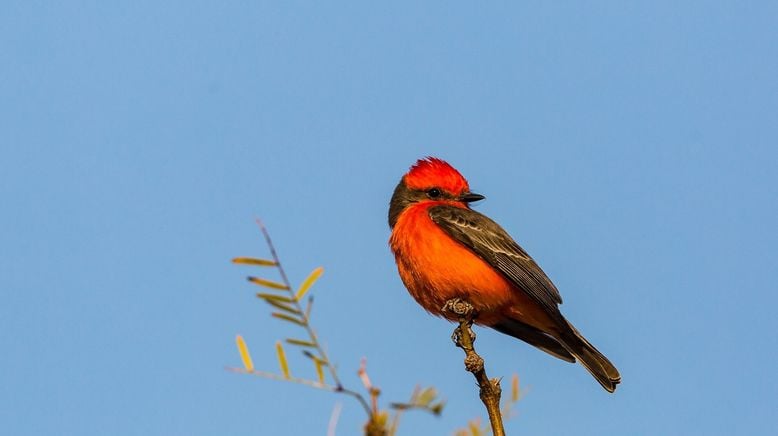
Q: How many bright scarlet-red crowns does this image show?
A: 1